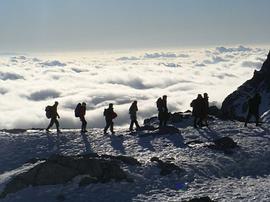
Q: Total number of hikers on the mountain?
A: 8